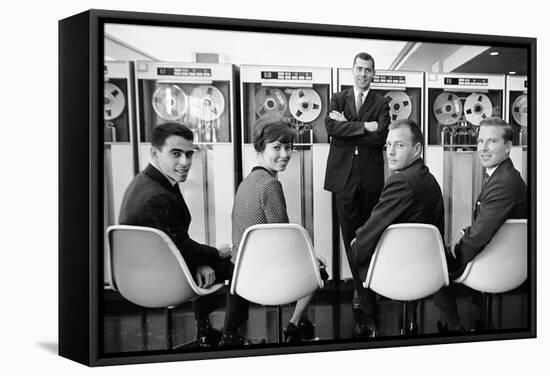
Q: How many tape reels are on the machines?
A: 9